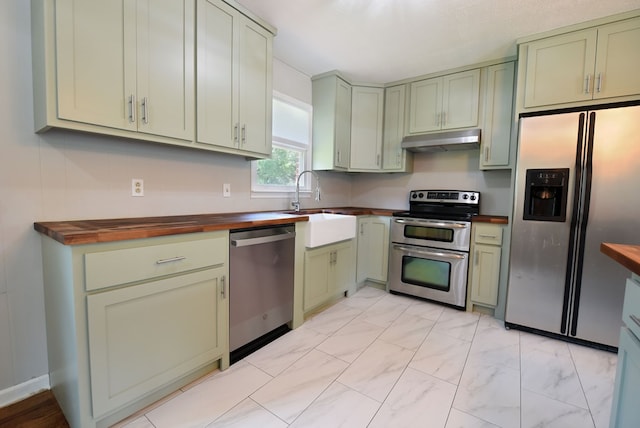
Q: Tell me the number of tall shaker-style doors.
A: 8